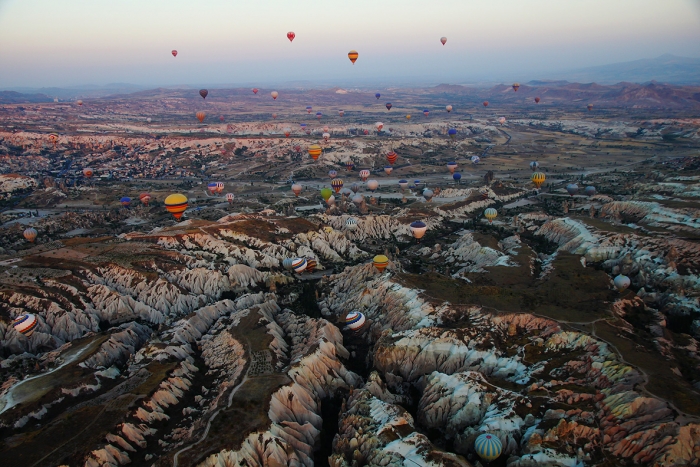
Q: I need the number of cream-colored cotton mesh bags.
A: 0